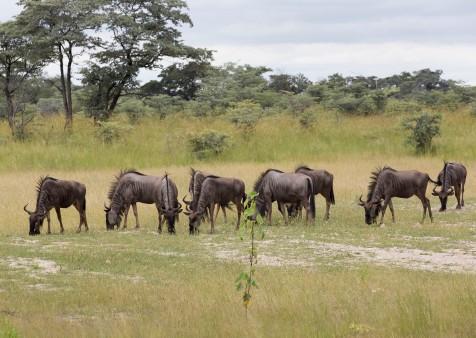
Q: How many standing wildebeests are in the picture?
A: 9